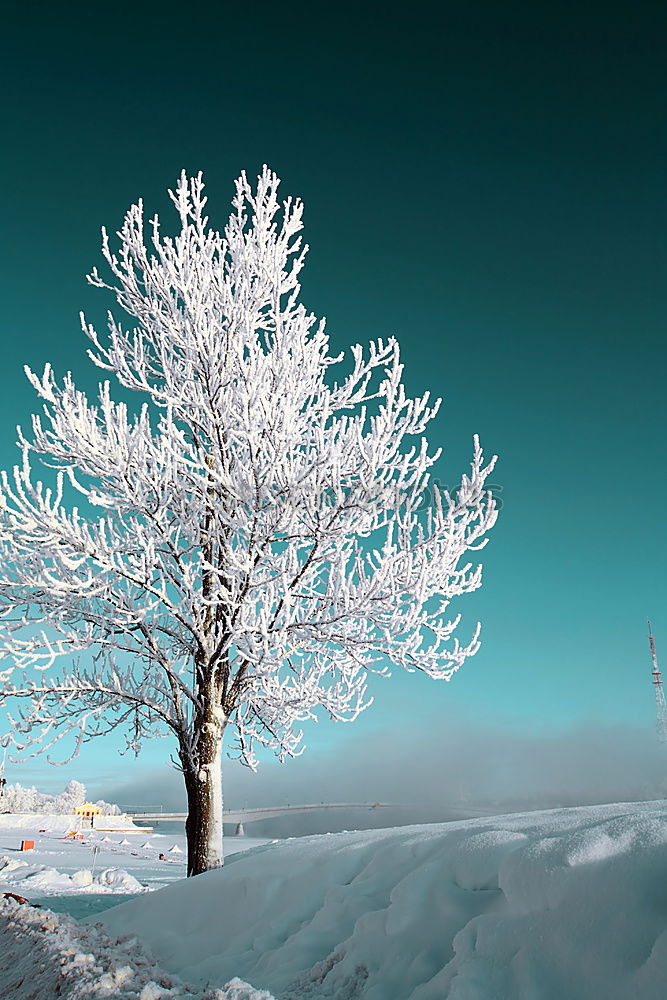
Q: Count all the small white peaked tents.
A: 5